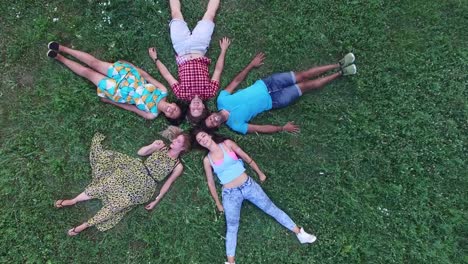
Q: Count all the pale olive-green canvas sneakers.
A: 2